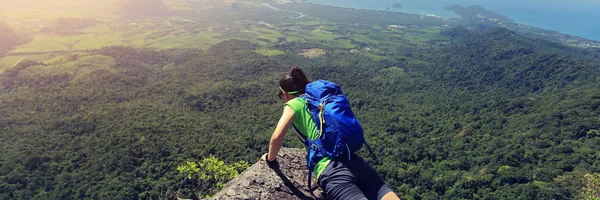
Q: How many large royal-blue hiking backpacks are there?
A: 1